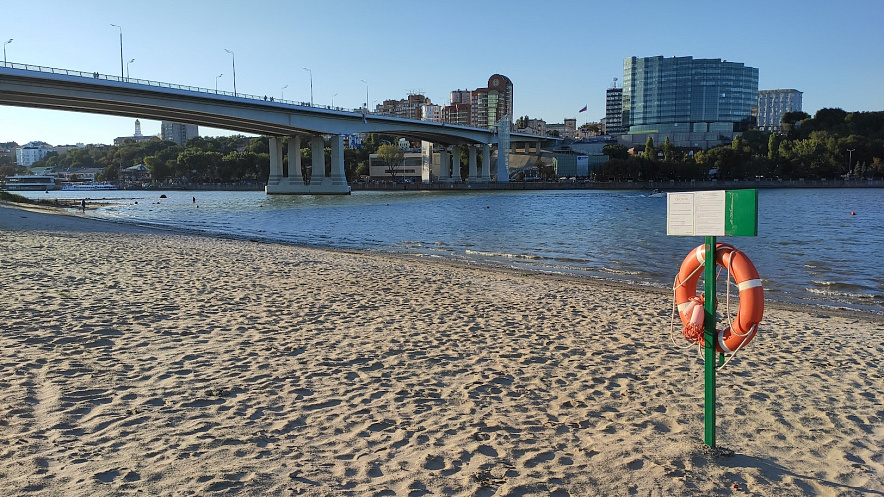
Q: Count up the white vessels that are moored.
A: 2